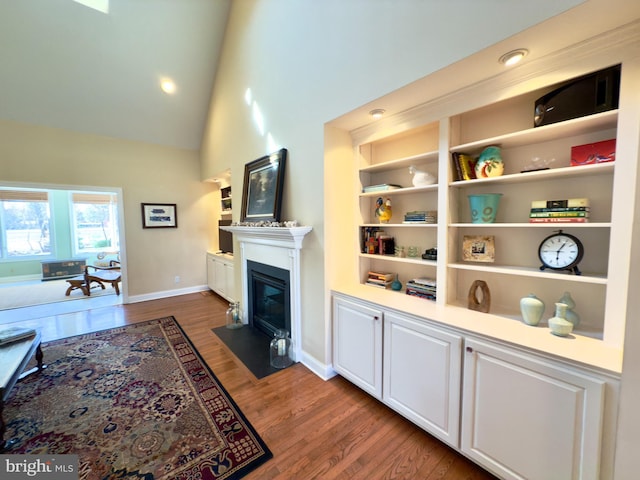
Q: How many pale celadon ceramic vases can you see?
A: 3